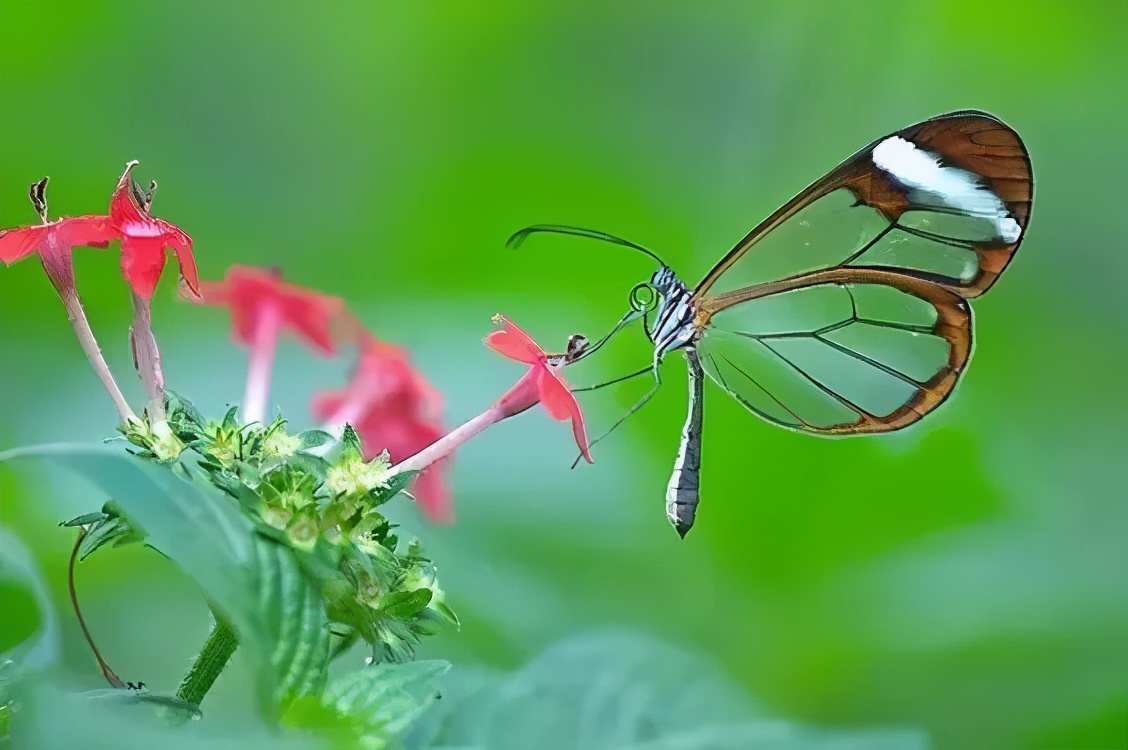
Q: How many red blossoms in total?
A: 5